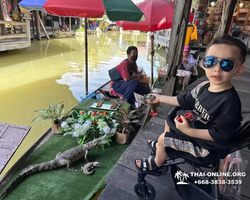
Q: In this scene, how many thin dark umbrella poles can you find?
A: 2